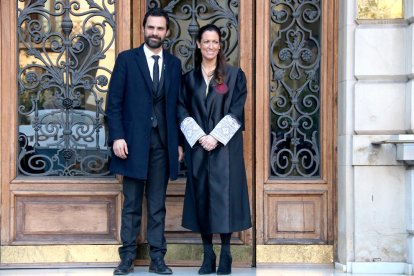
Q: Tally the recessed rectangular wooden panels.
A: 3